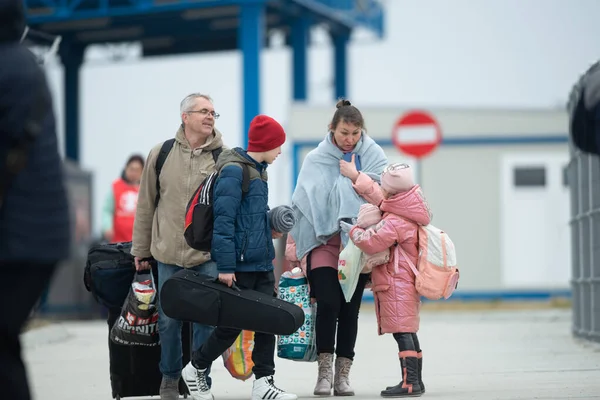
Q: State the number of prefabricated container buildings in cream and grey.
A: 1